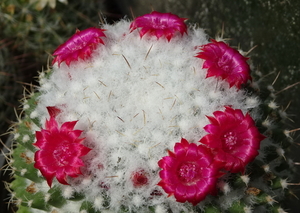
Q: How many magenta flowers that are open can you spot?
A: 6